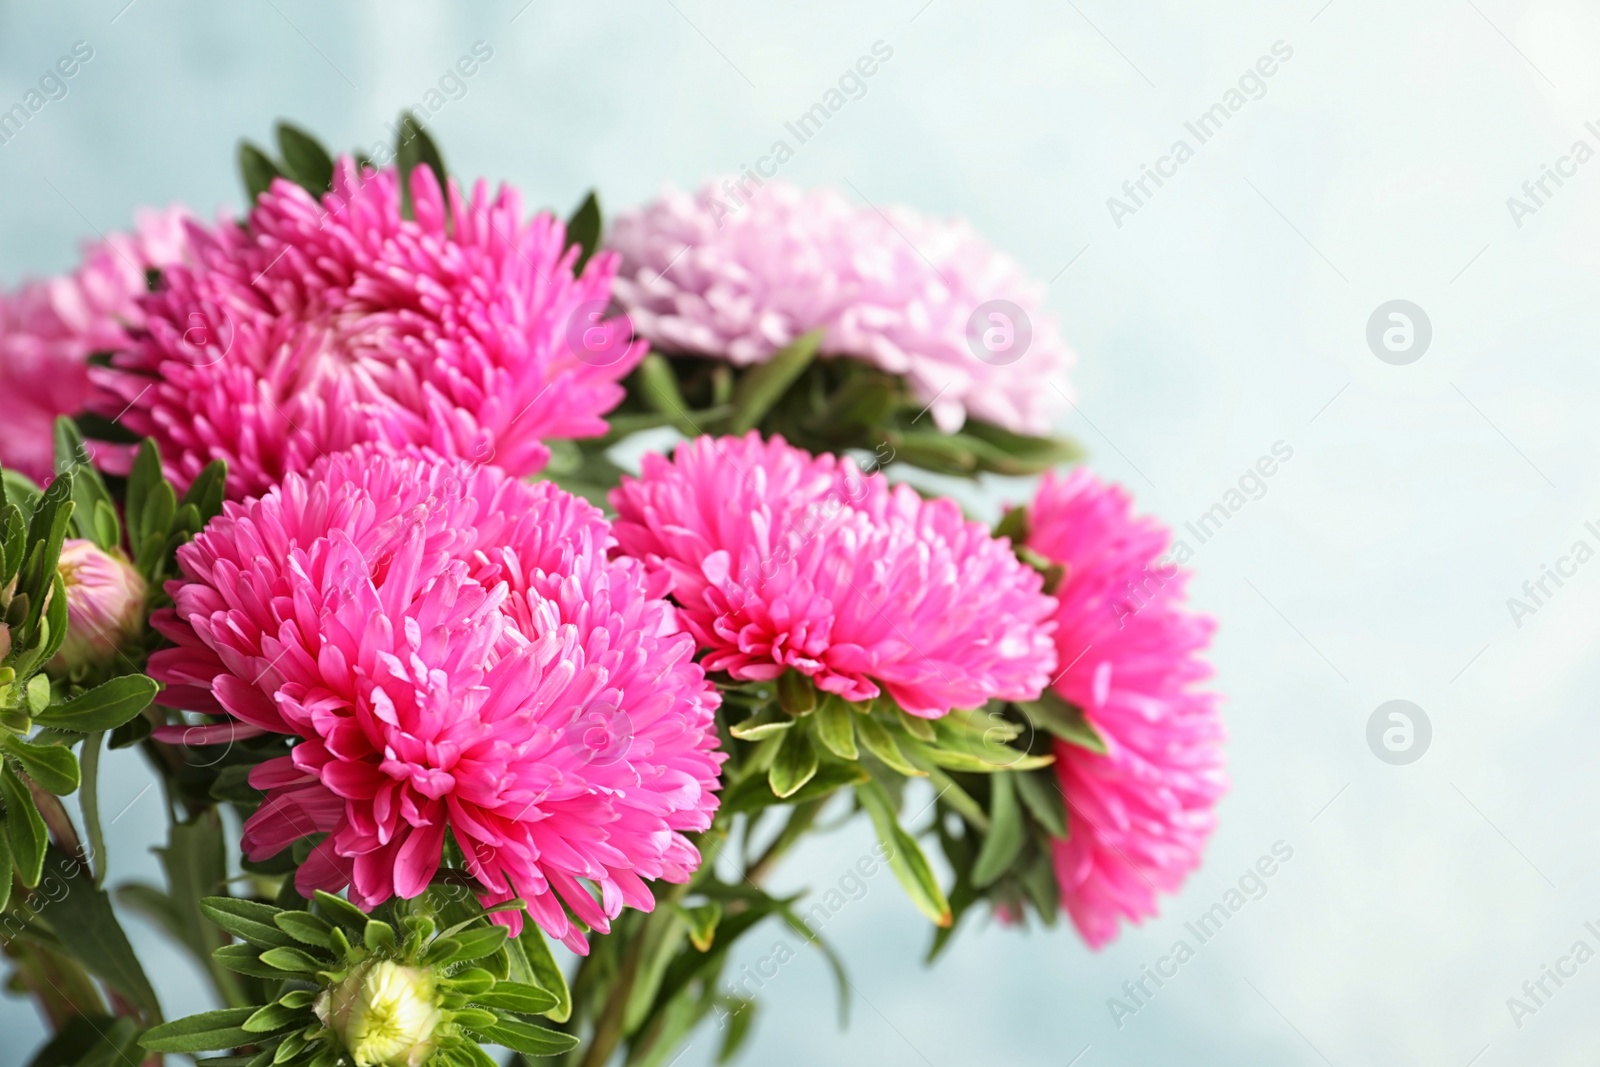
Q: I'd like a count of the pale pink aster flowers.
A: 1